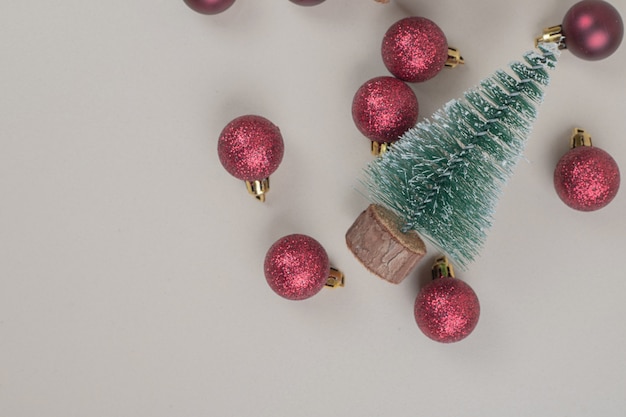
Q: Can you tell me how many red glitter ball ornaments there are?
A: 6